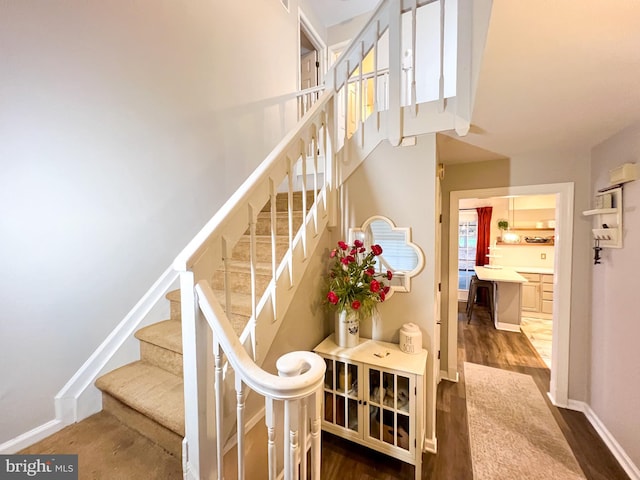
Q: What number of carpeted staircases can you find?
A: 1